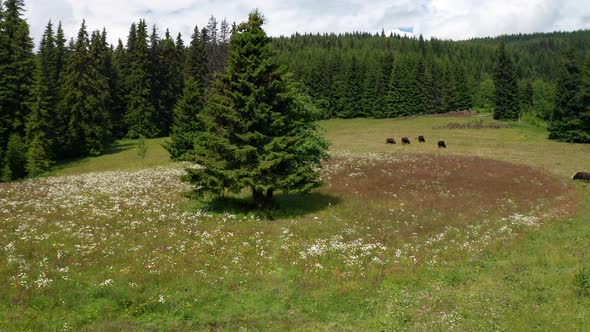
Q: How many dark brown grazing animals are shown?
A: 5